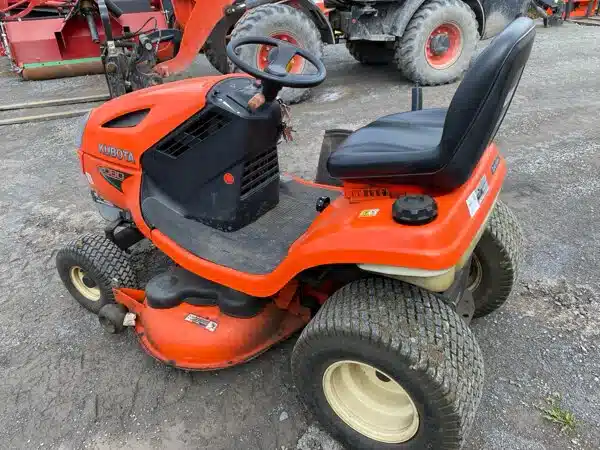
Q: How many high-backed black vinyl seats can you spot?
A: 1